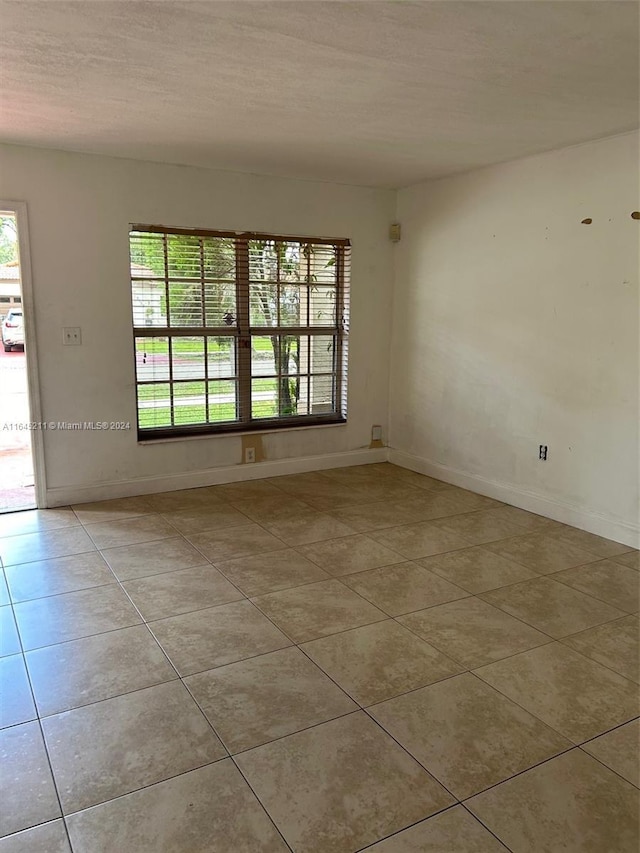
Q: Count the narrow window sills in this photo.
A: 1